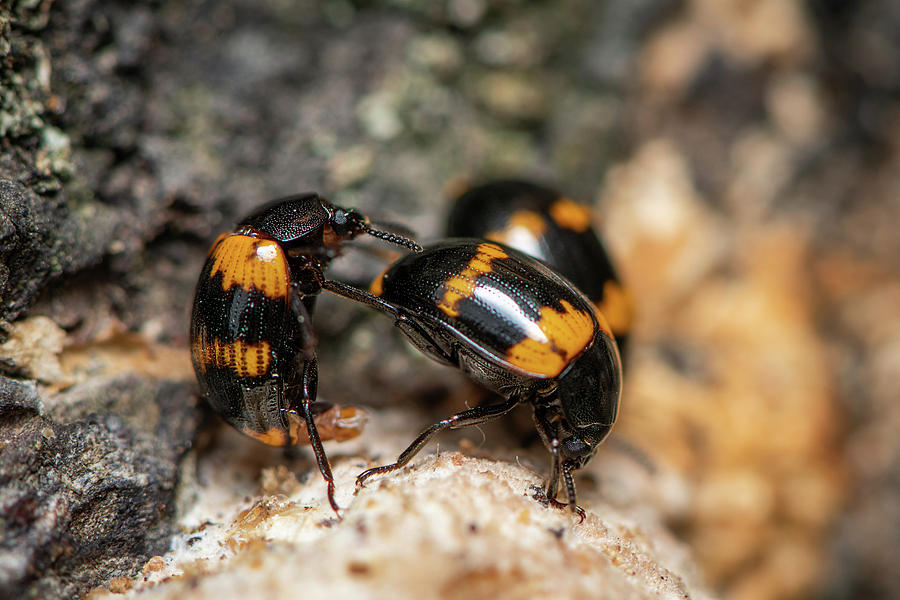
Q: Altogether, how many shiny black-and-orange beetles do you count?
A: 3